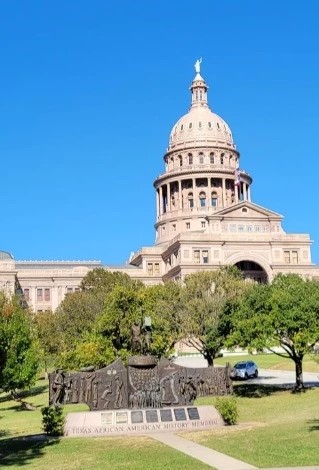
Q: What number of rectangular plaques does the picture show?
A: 7